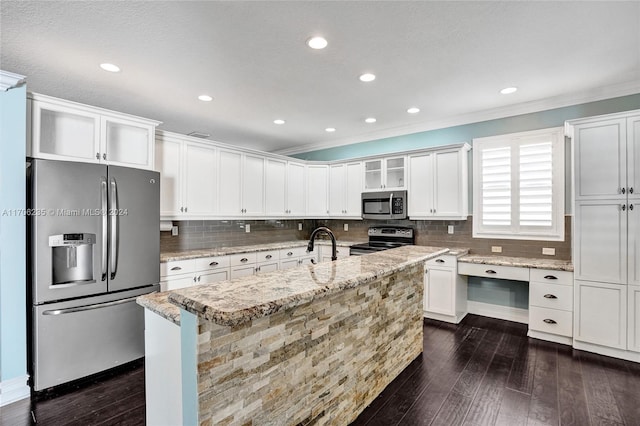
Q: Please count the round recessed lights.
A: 9